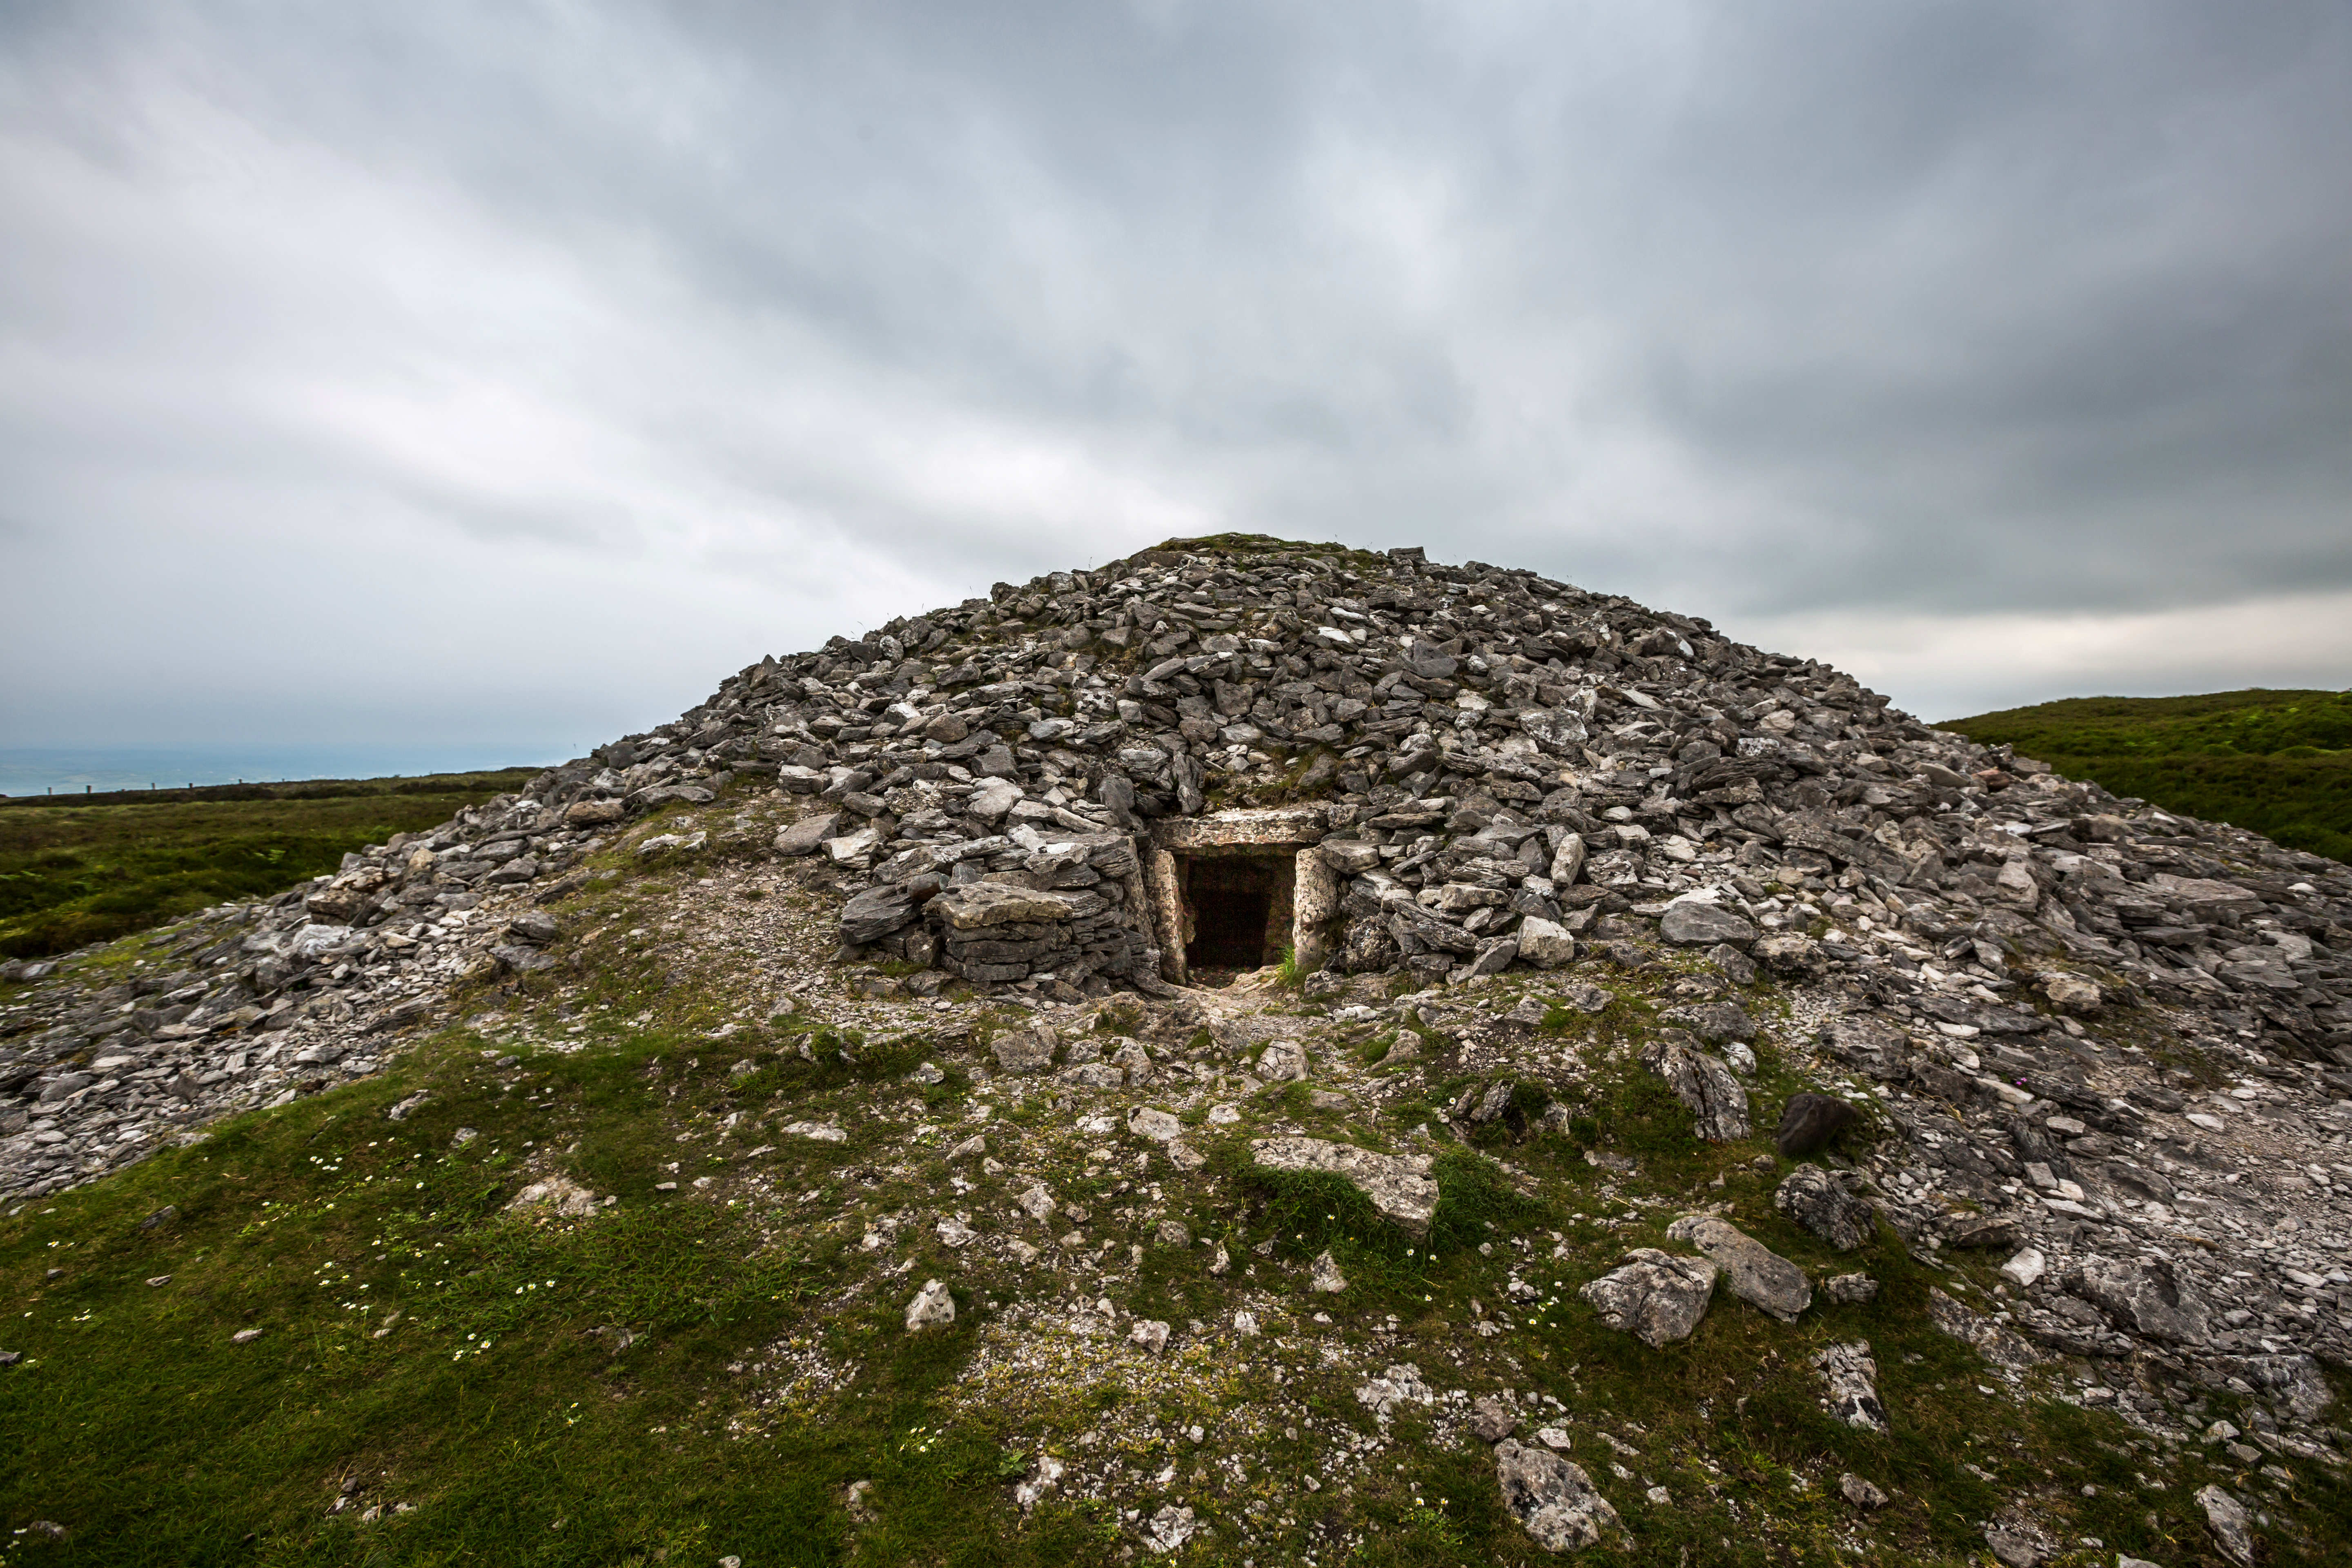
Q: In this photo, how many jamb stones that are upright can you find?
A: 2